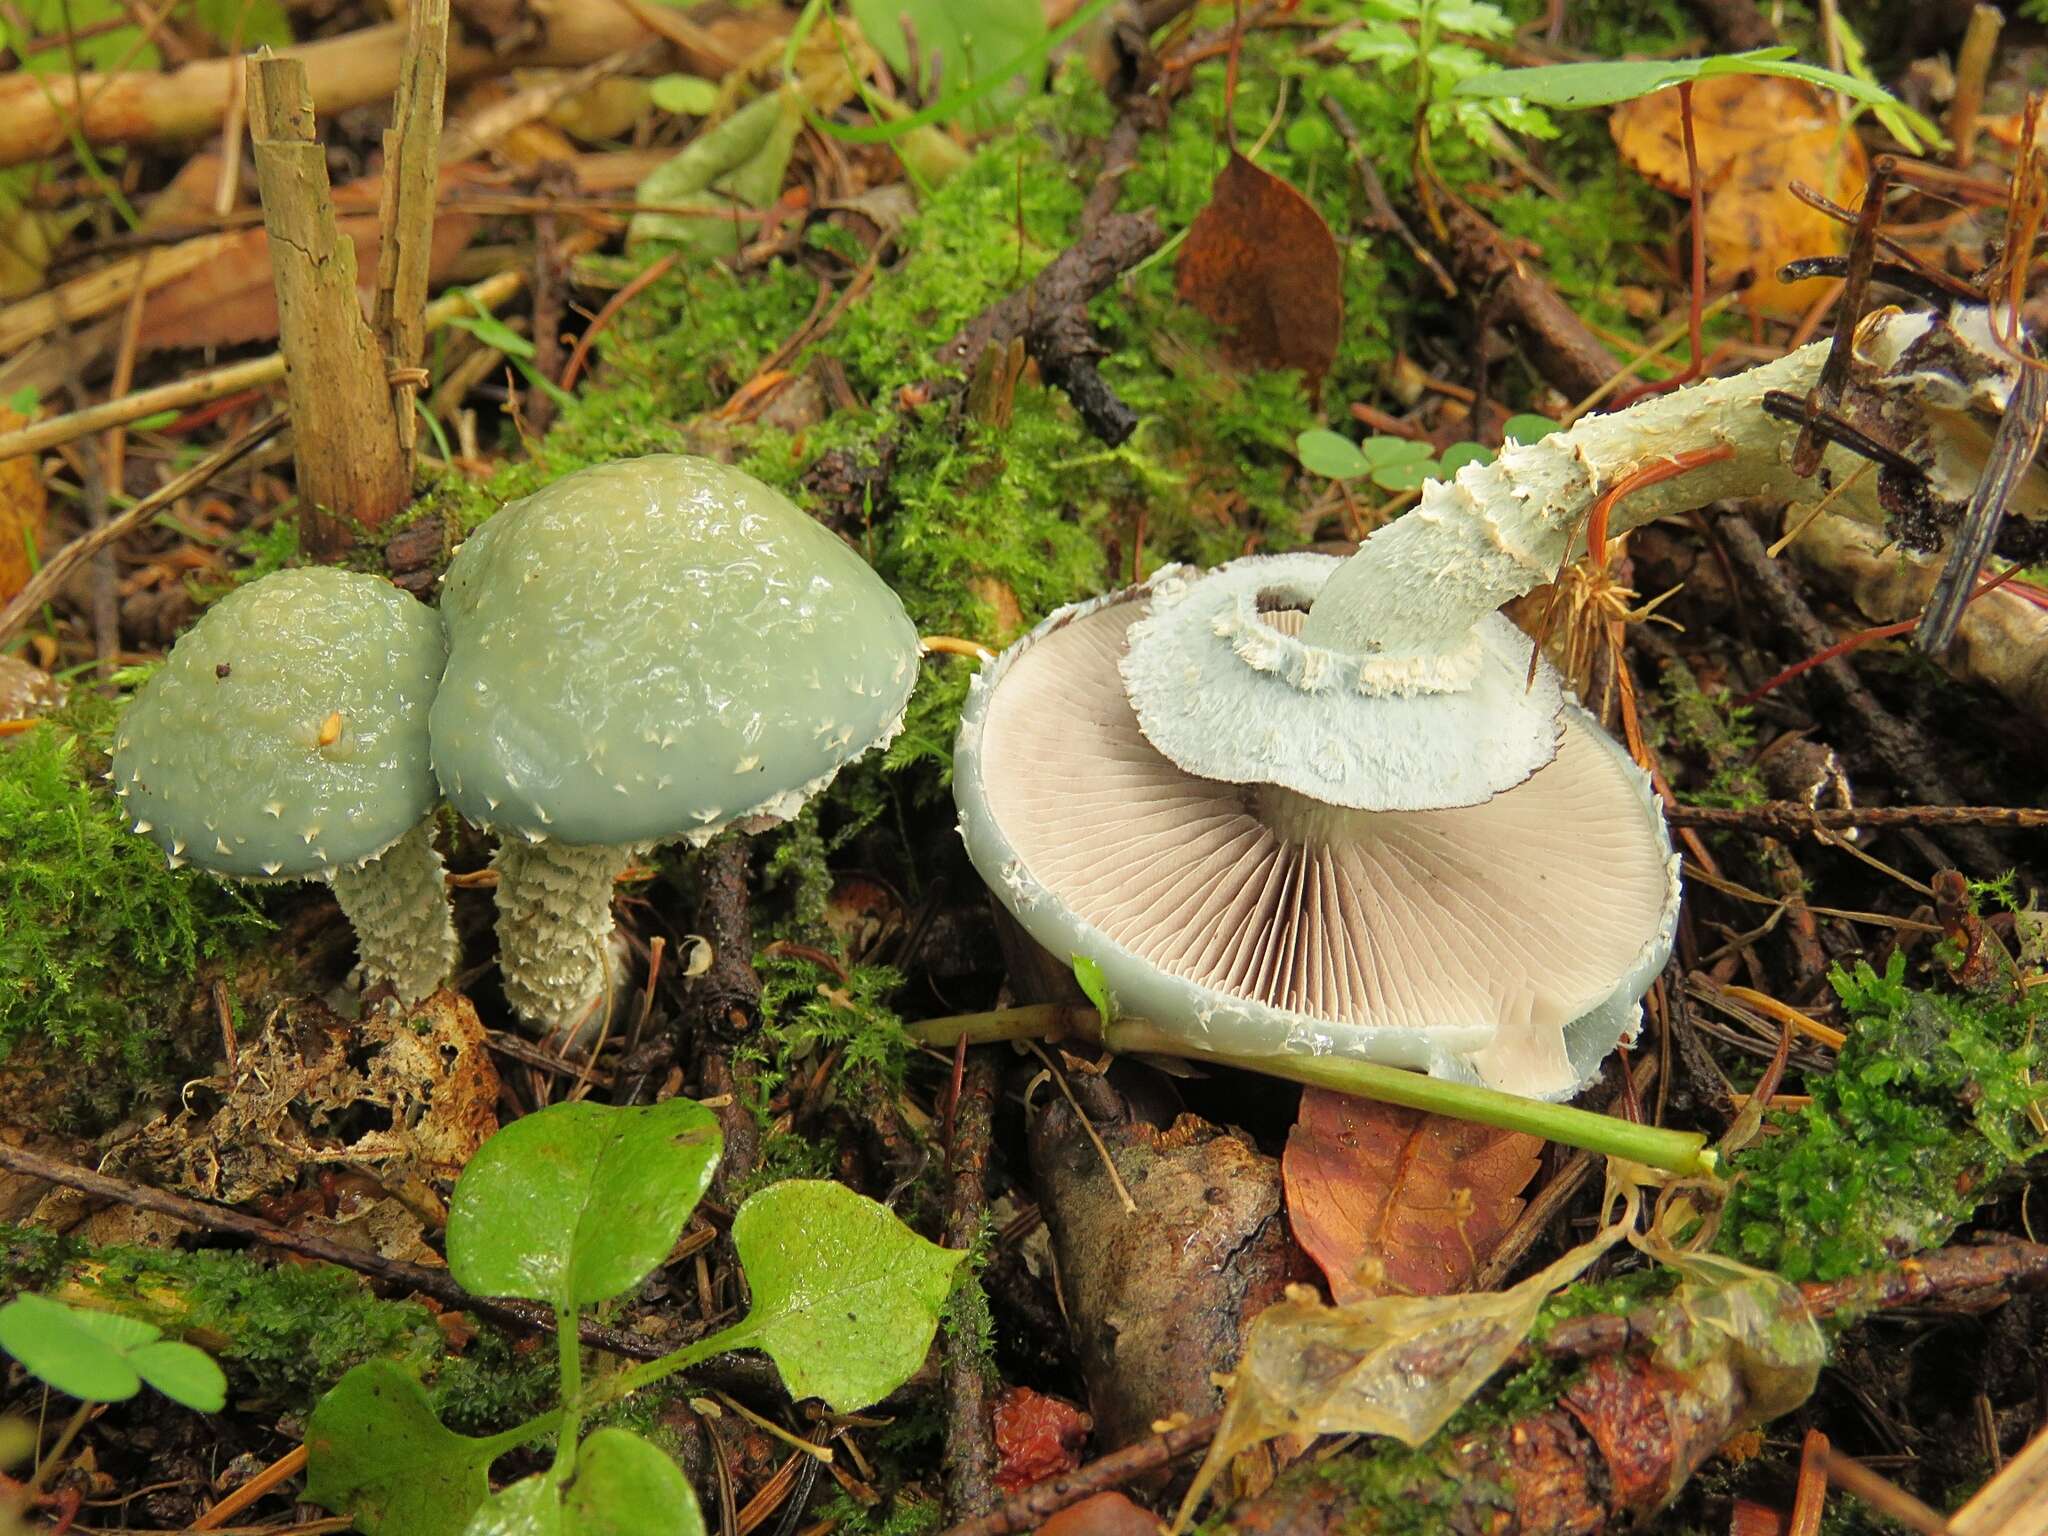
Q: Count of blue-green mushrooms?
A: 3